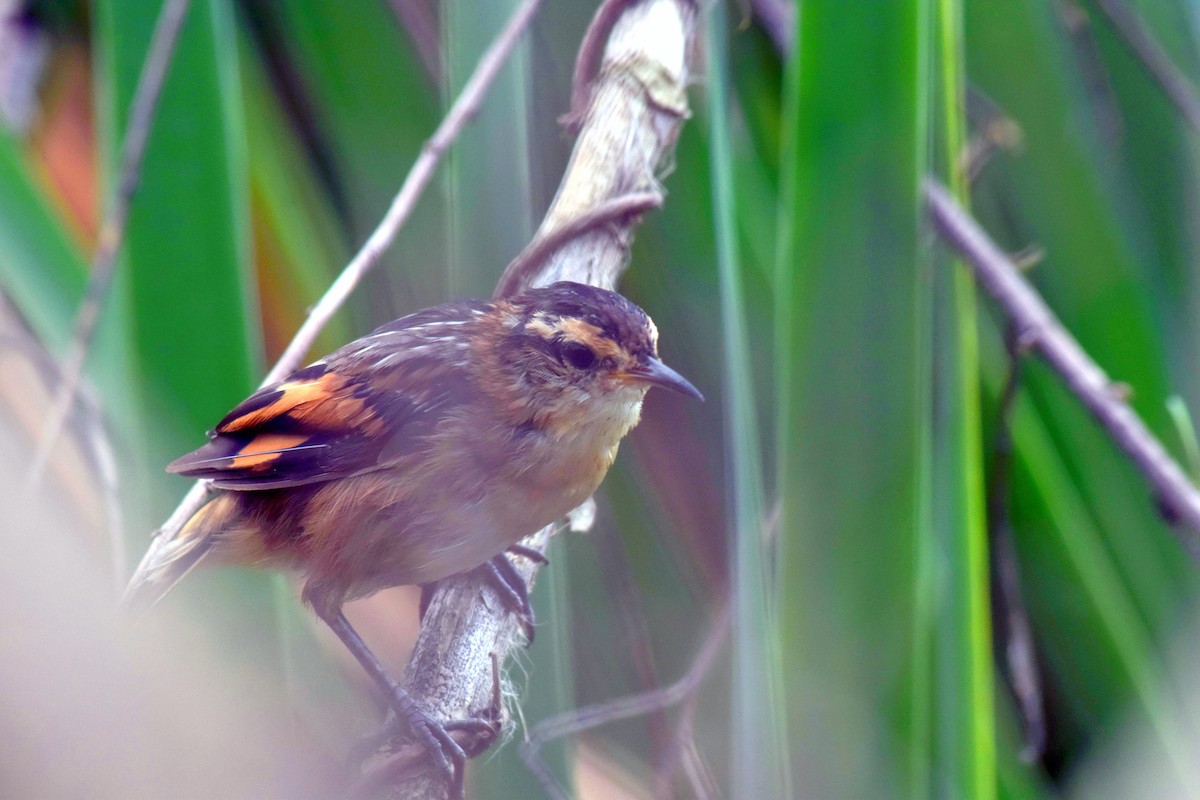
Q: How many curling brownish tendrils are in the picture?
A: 2